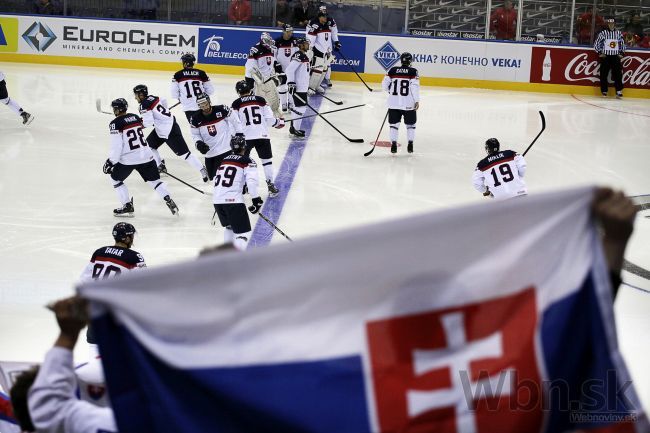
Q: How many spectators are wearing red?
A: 3